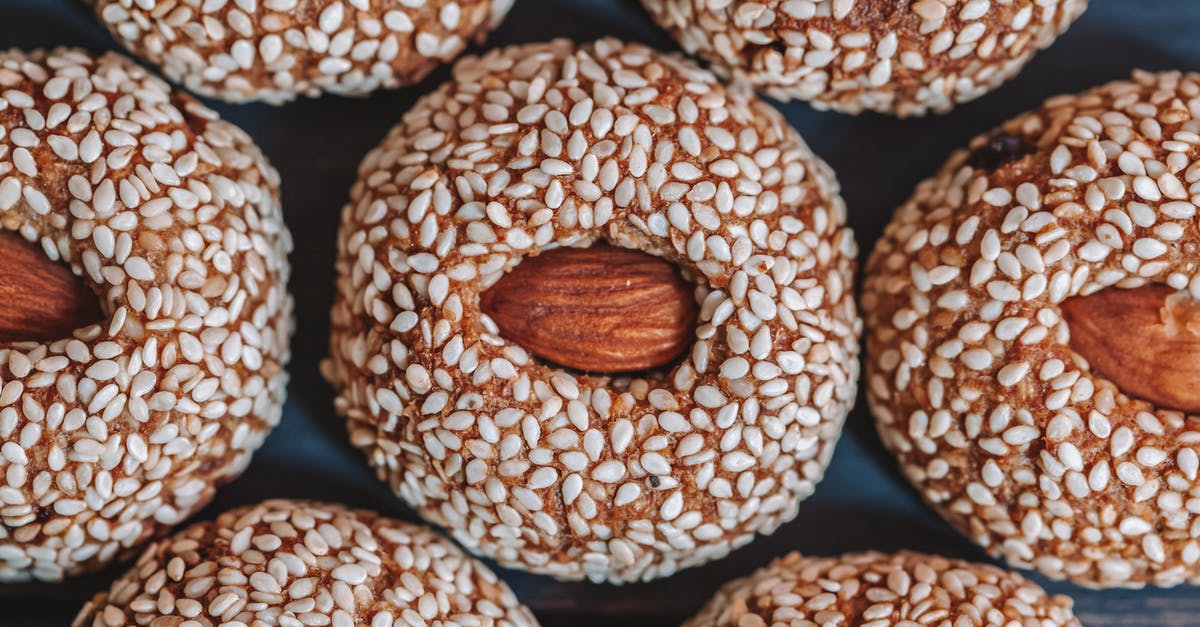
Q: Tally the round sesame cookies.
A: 7